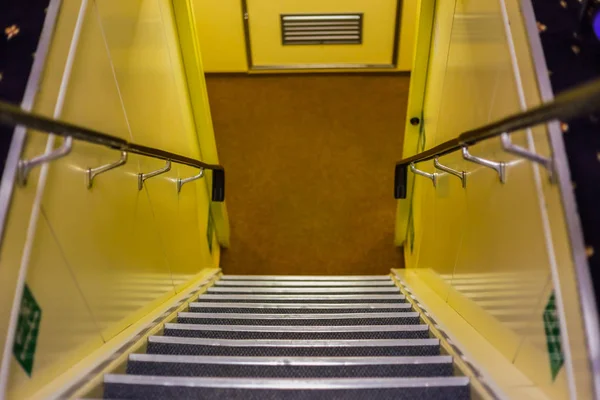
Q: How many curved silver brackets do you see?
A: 8